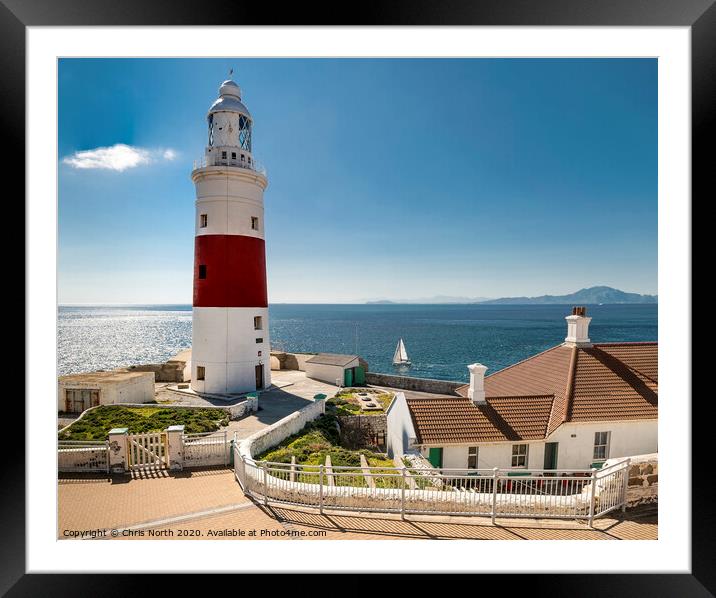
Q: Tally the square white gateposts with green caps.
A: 4